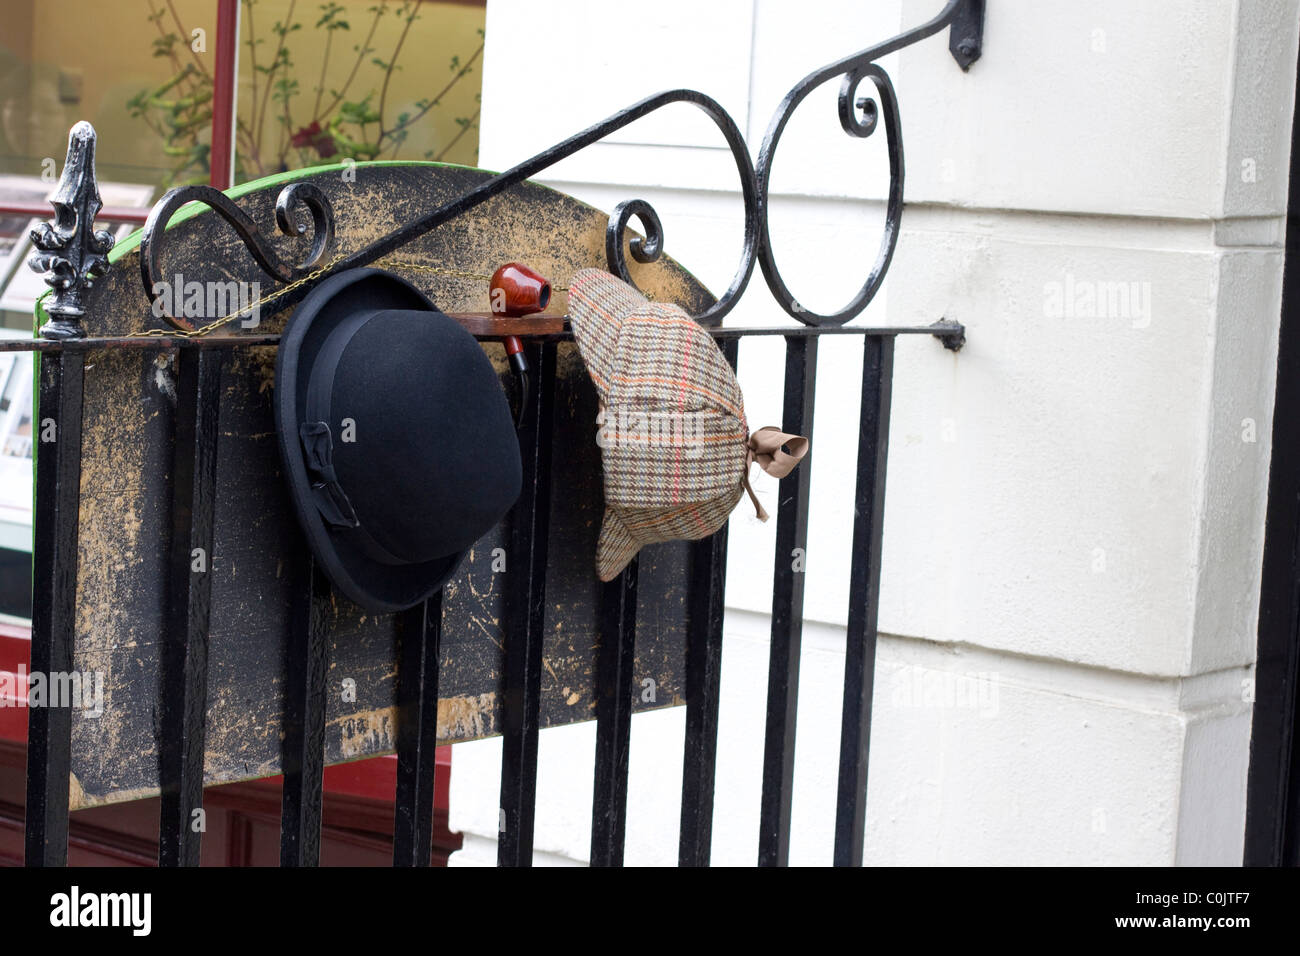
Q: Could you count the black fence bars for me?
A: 9